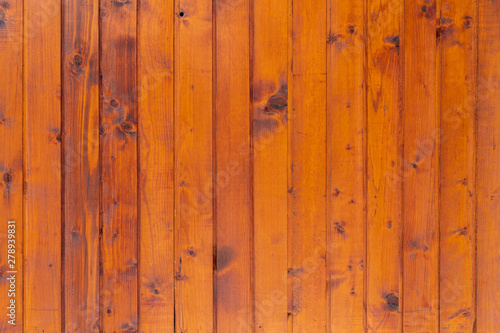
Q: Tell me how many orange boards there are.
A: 14